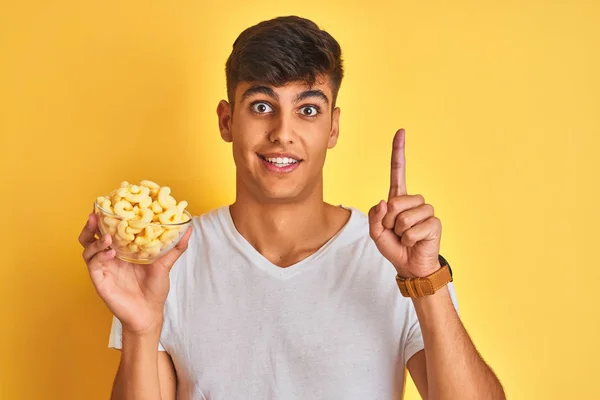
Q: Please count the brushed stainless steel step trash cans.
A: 0